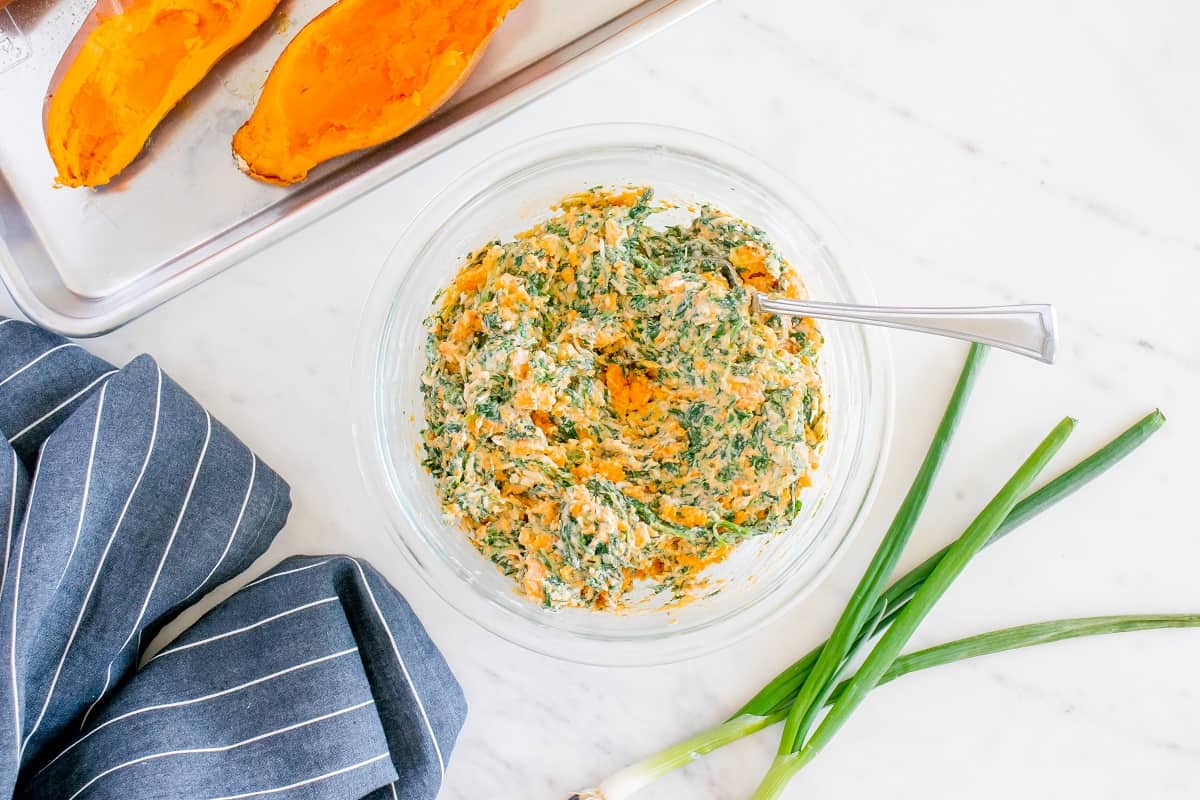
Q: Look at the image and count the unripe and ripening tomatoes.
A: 0